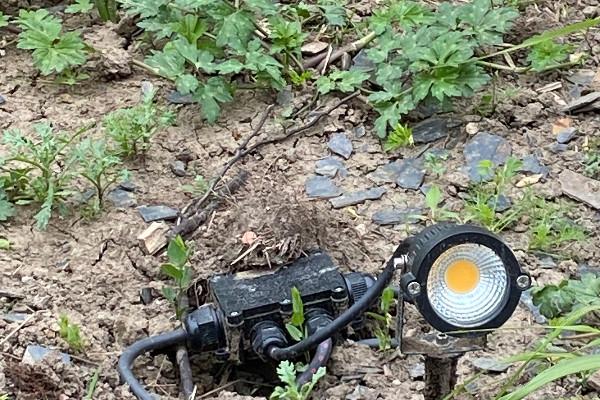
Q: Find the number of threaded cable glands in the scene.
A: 4